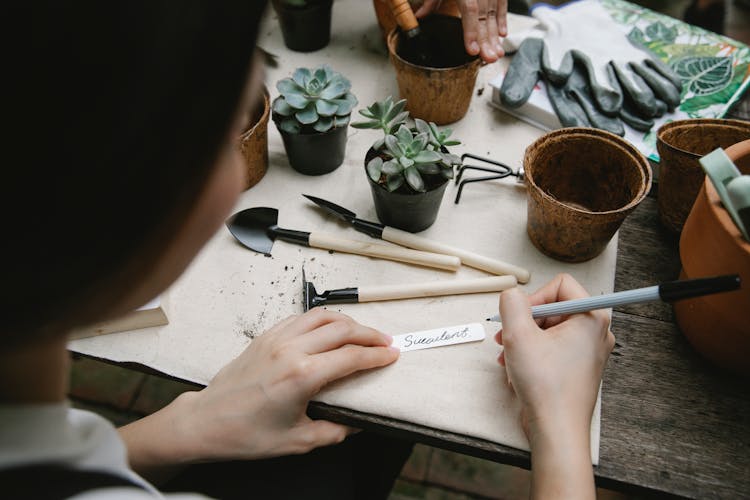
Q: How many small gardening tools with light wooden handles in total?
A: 3